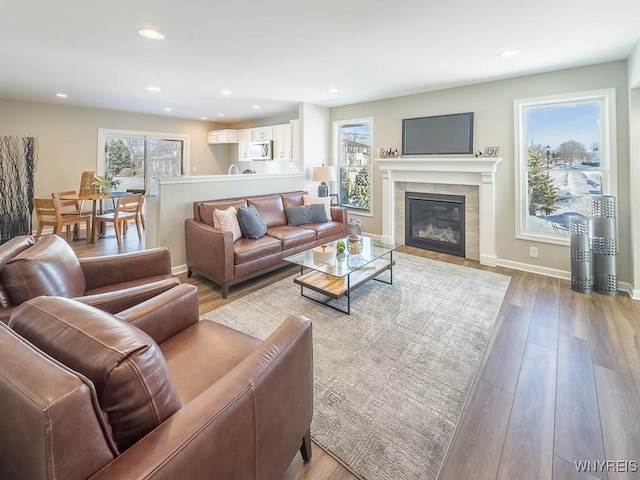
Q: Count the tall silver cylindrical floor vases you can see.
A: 2